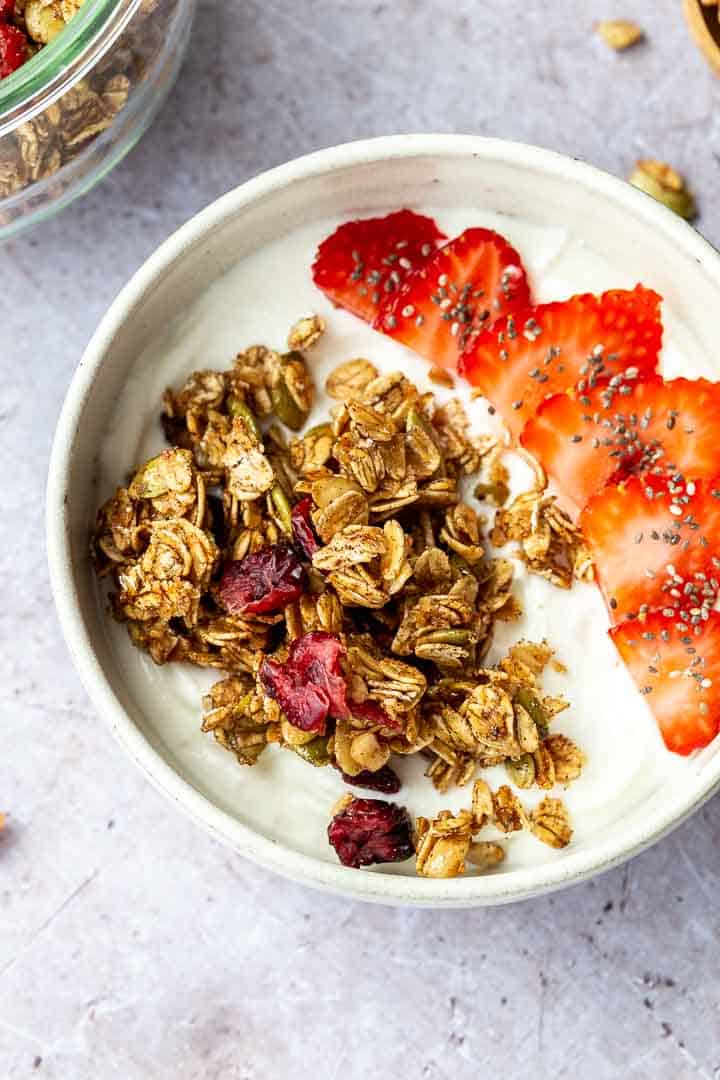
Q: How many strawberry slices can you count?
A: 6